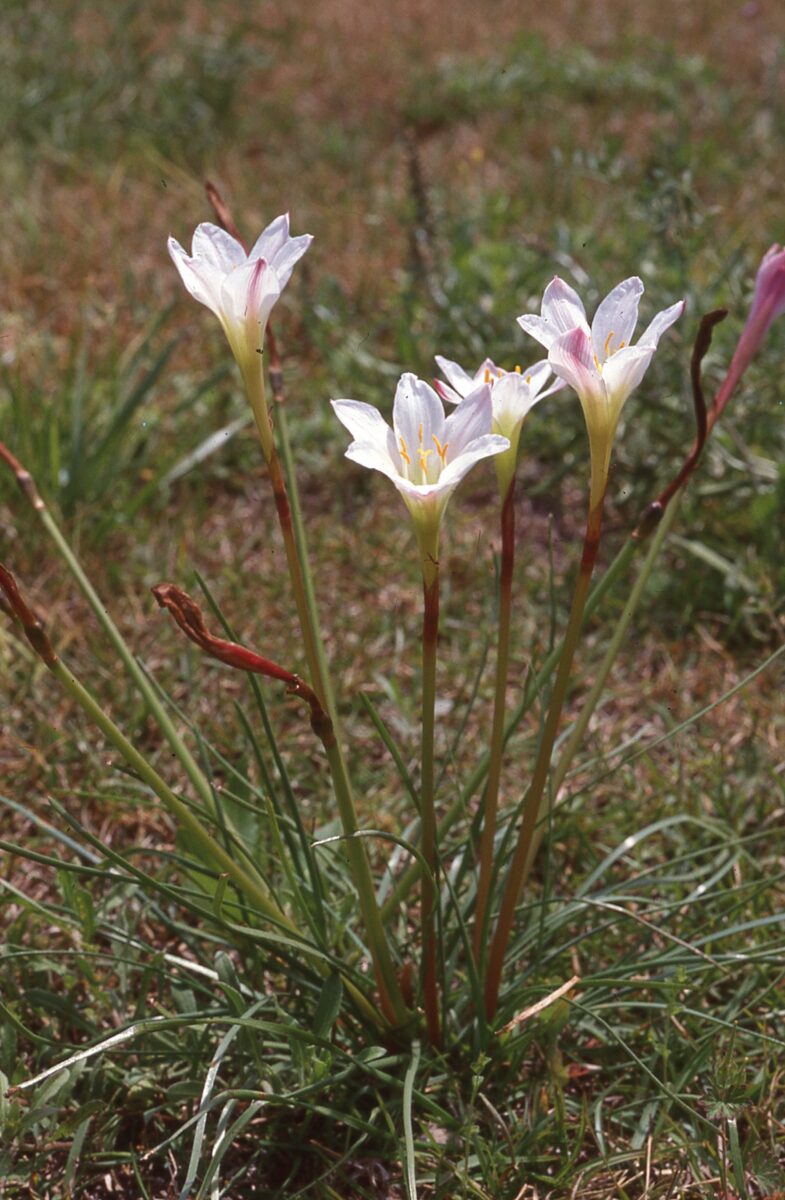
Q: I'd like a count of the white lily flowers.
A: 4